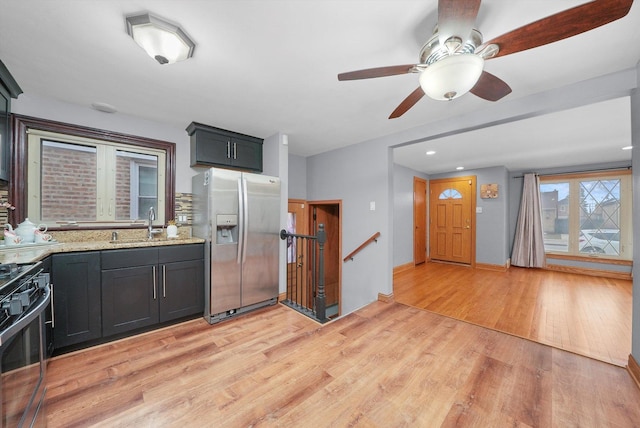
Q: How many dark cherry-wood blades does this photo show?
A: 5